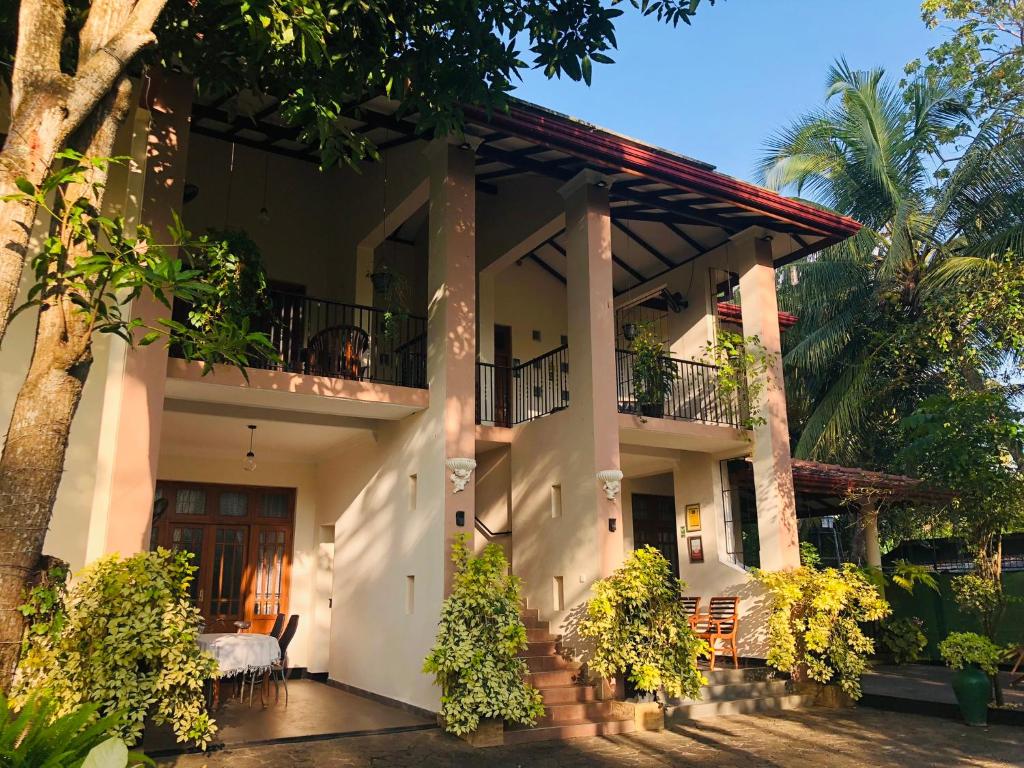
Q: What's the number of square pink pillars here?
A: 4